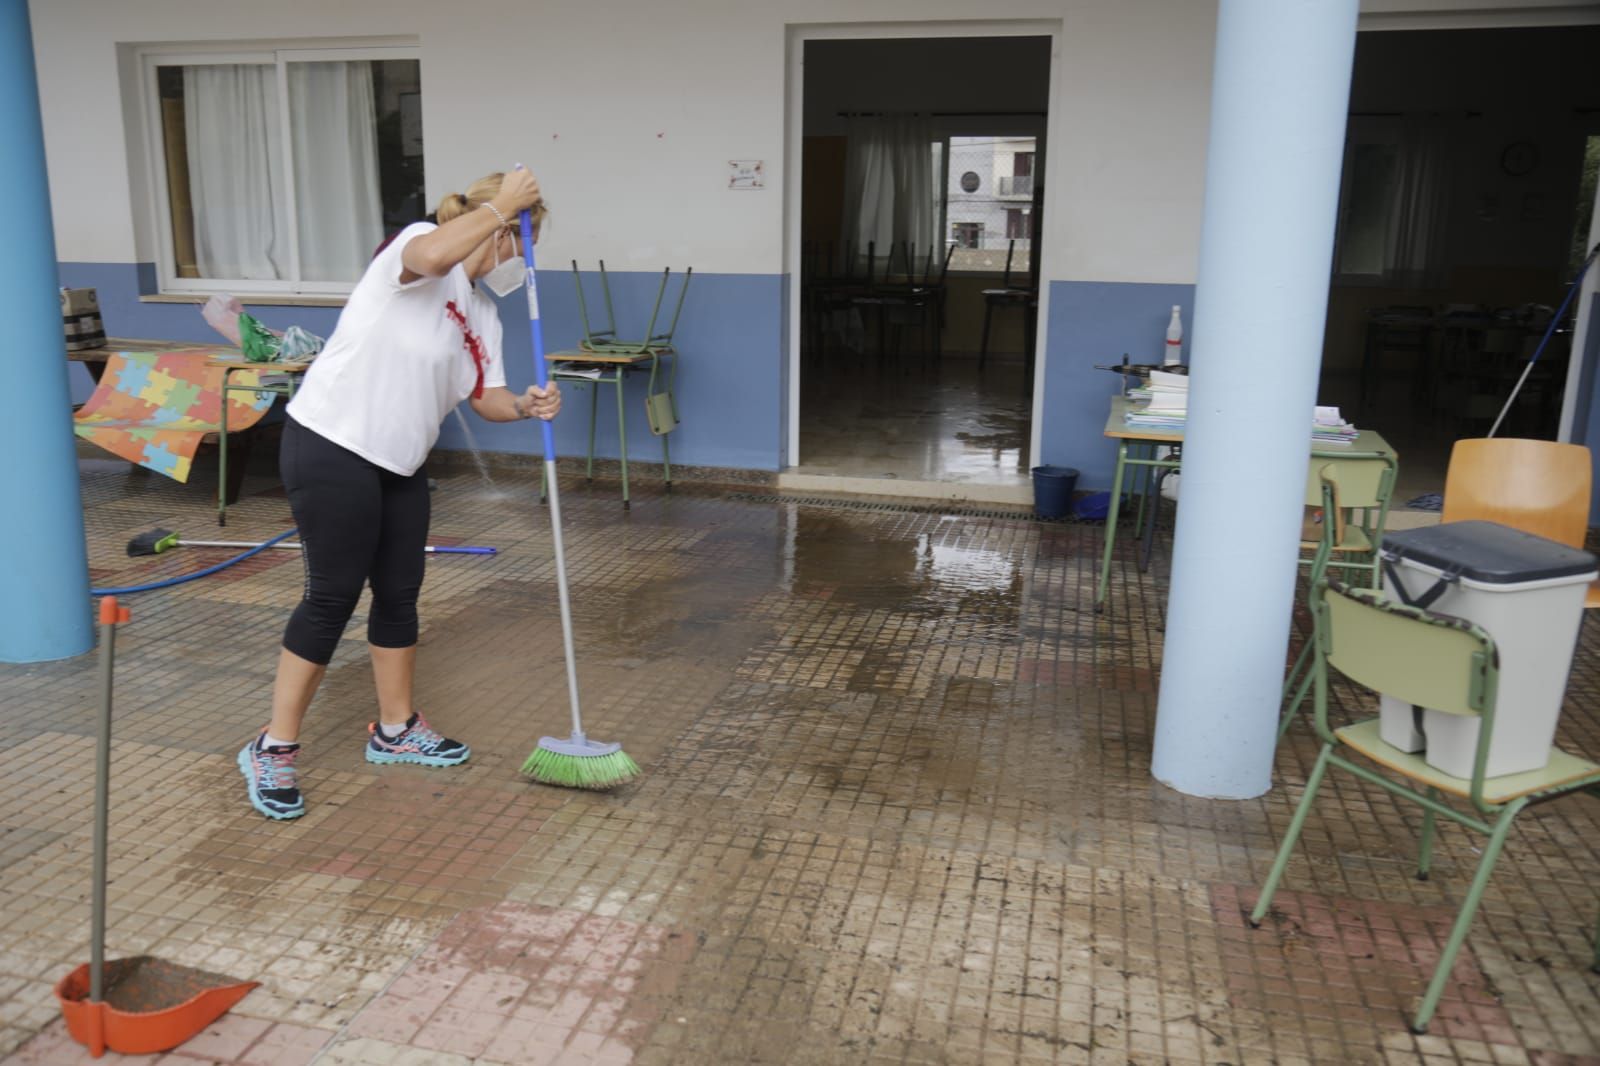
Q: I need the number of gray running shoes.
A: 0